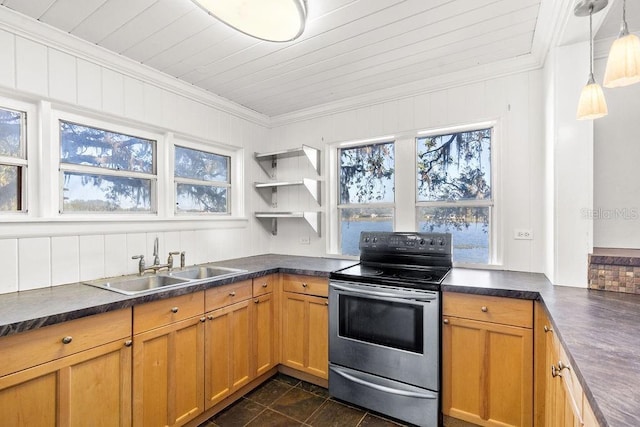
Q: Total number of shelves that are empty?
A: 3